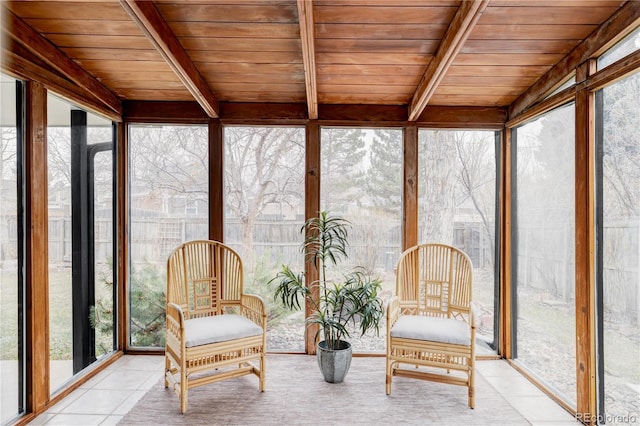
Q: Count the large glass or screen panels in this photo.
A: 8